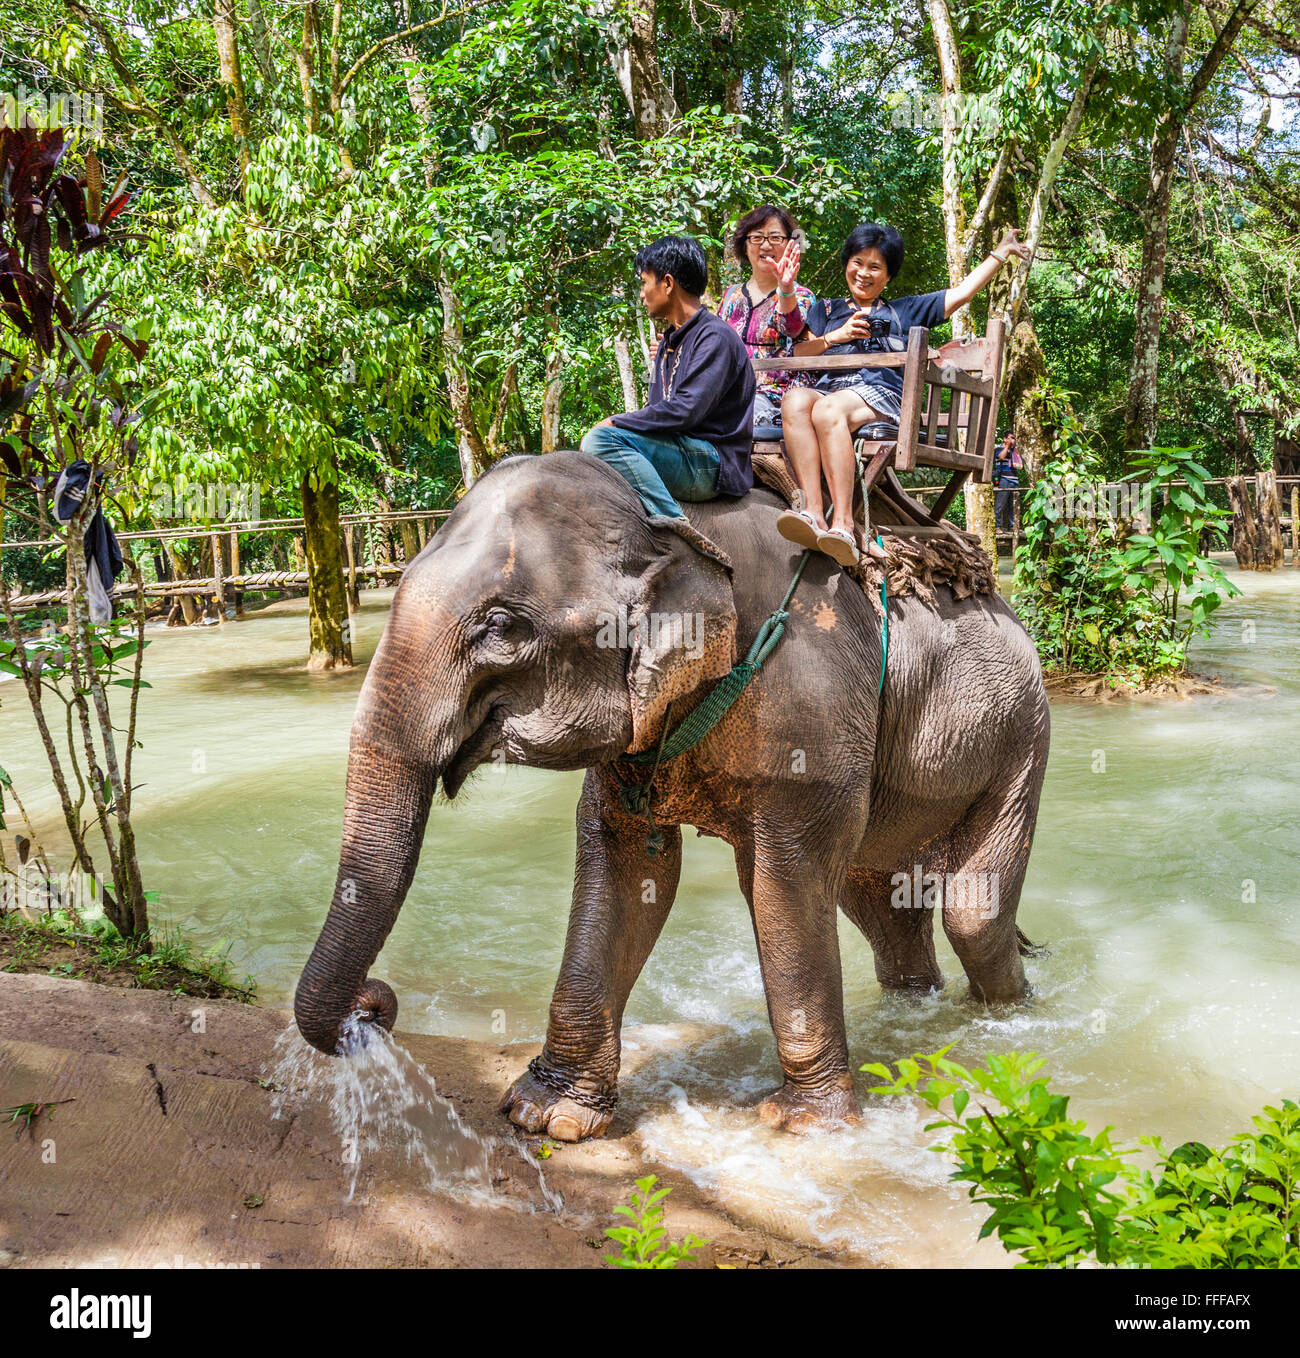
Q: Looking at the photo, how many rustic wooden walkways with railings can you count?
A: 1